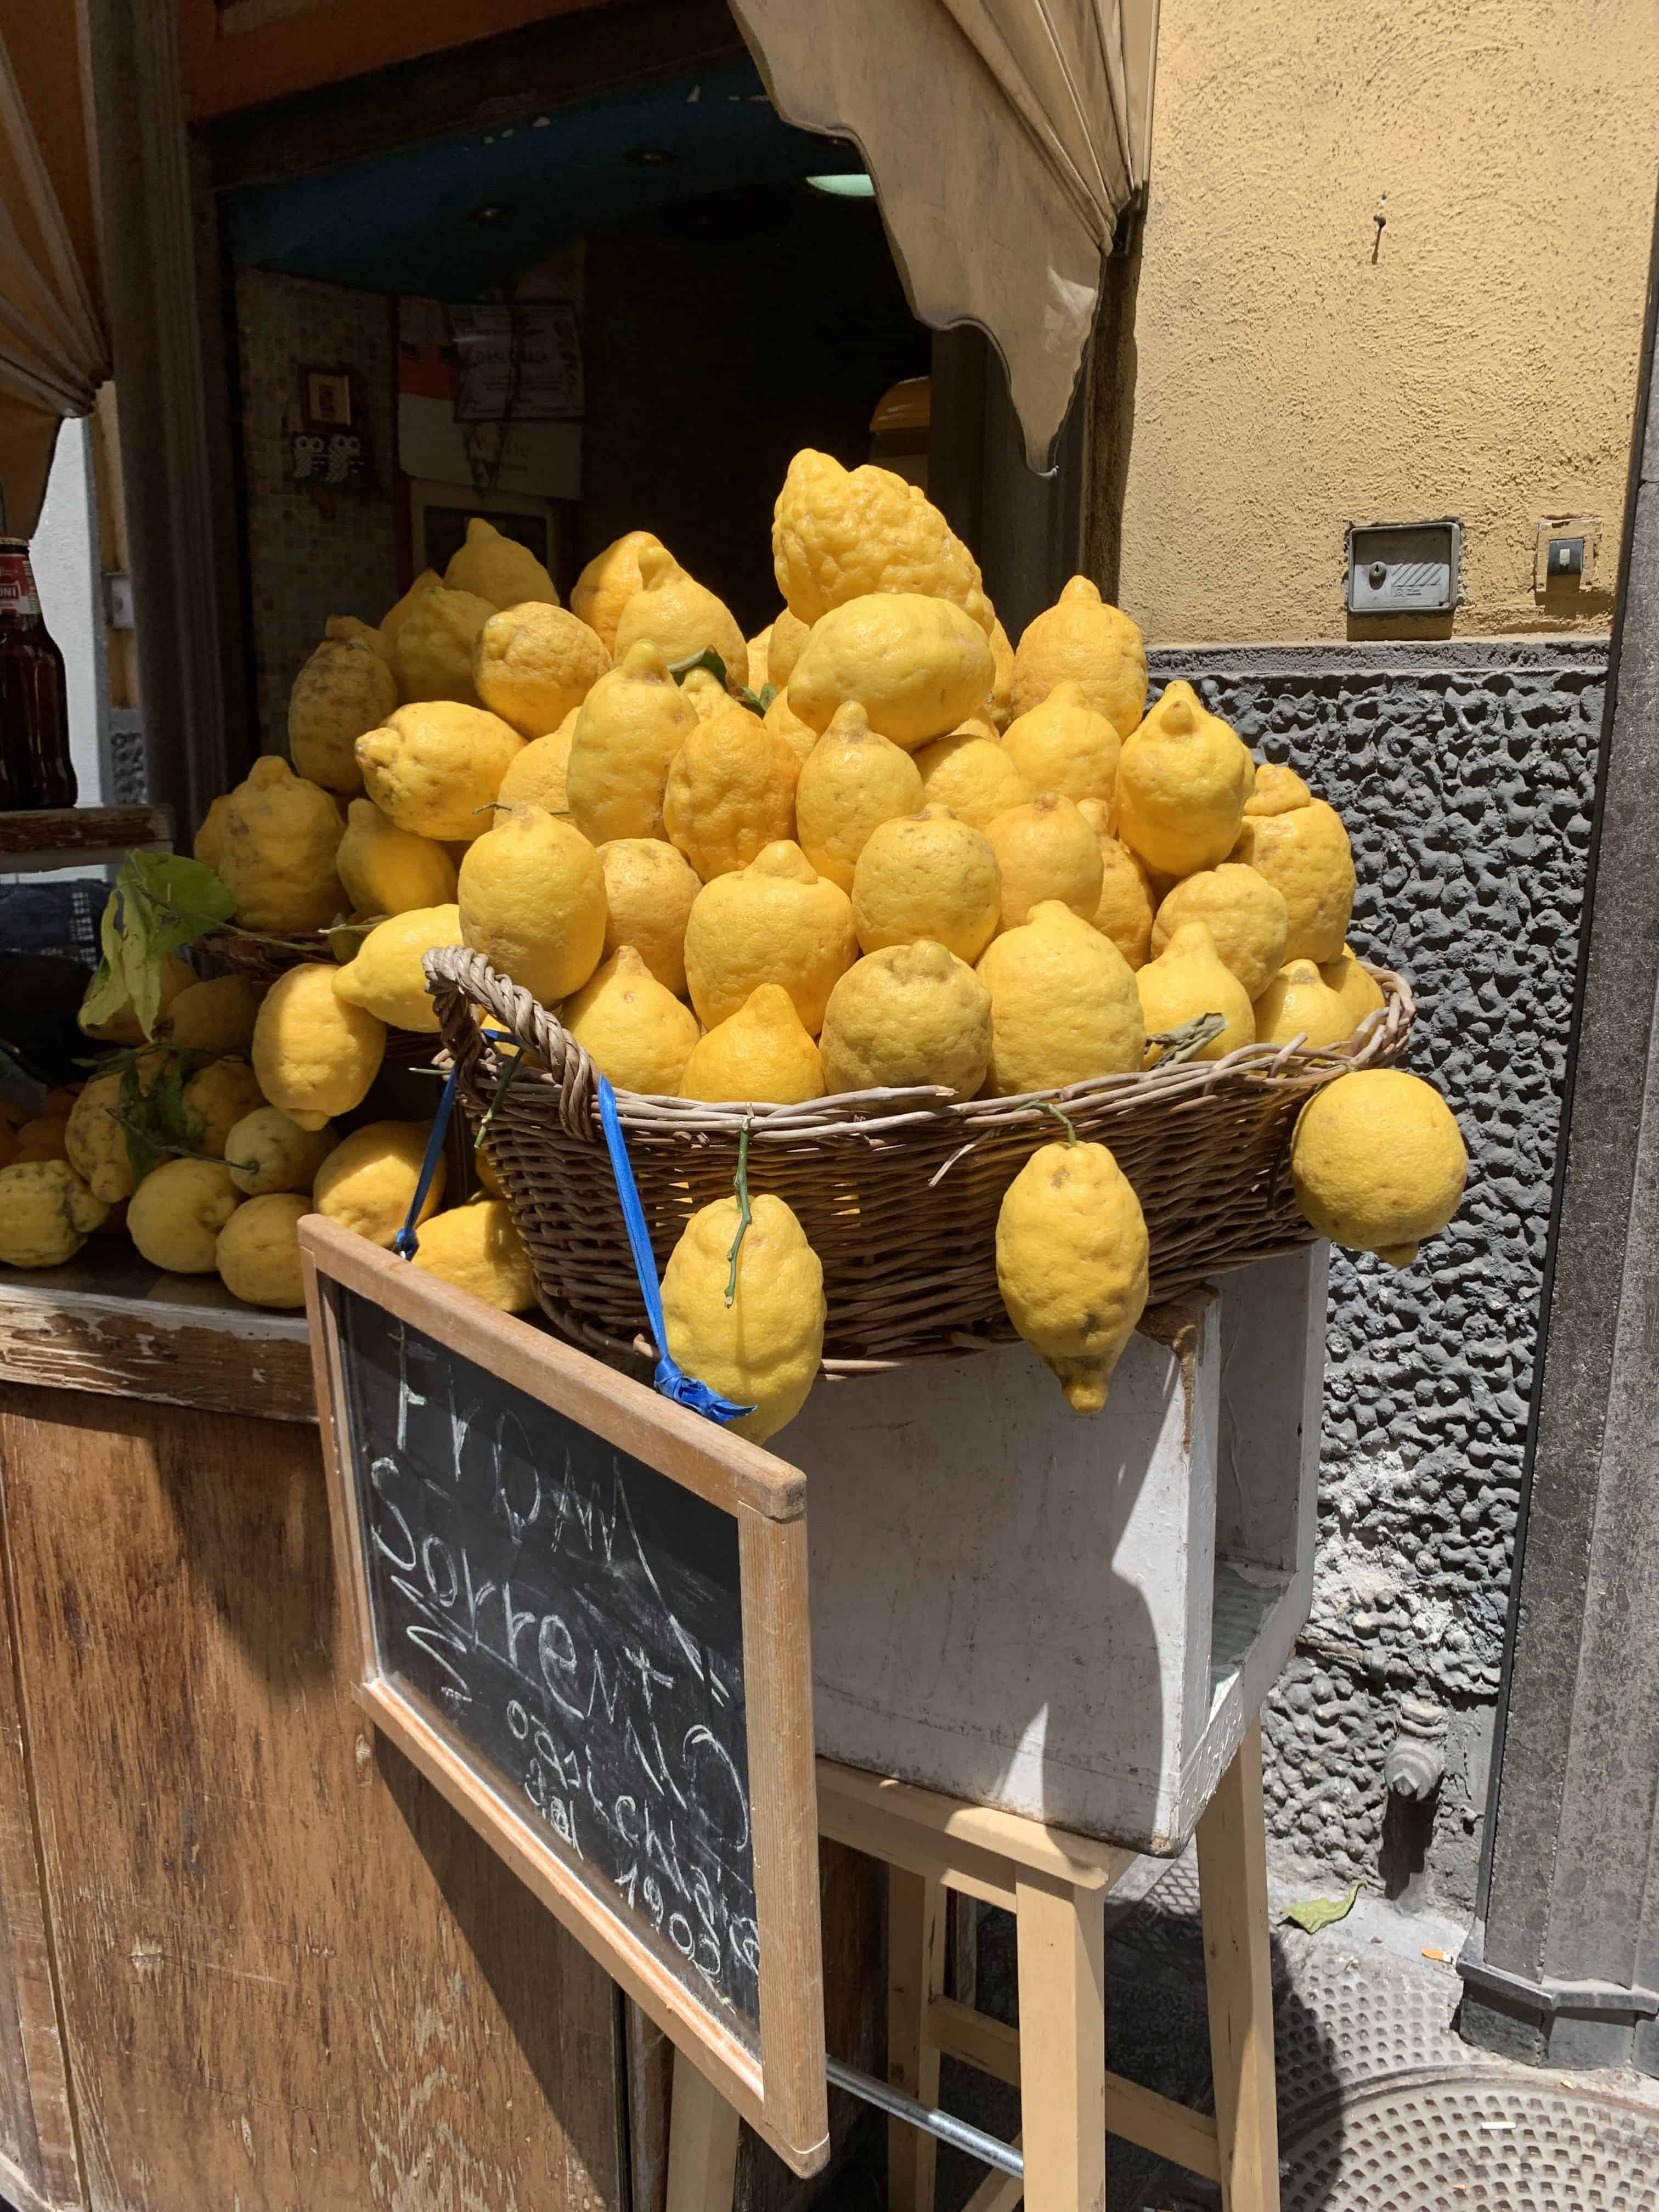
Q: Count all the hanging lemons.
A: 3